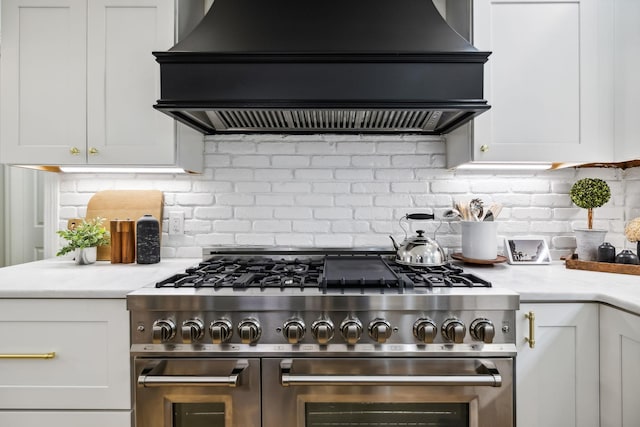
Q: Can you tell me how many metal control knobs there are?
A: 11